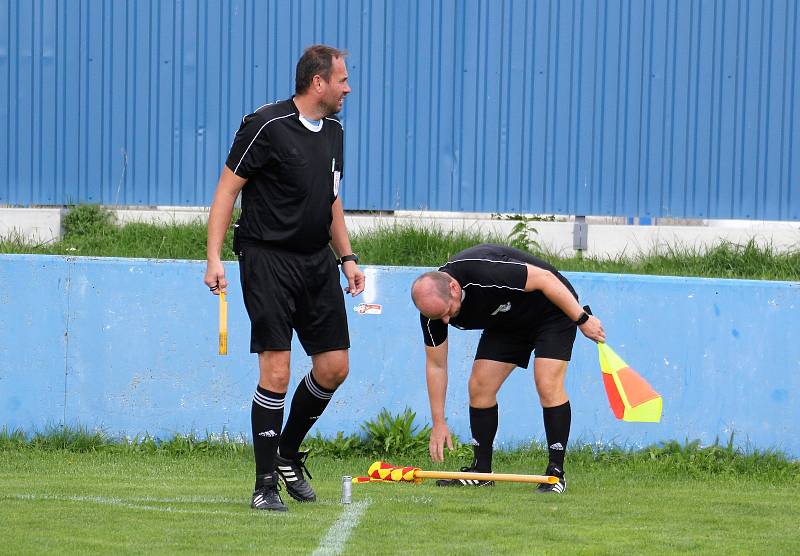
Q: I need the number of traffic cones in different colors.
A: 0